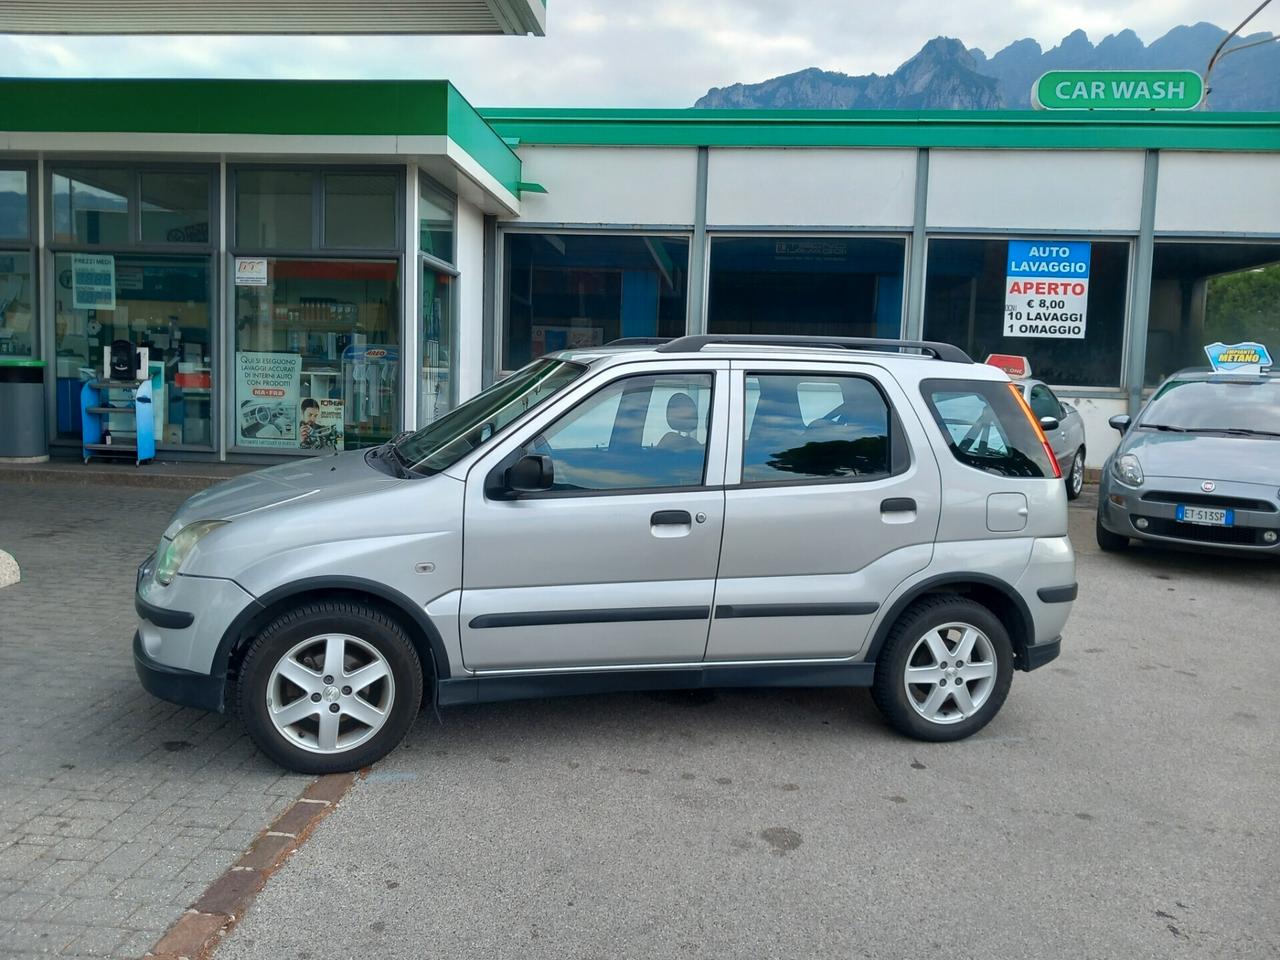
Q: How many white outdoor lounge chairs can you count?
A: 0